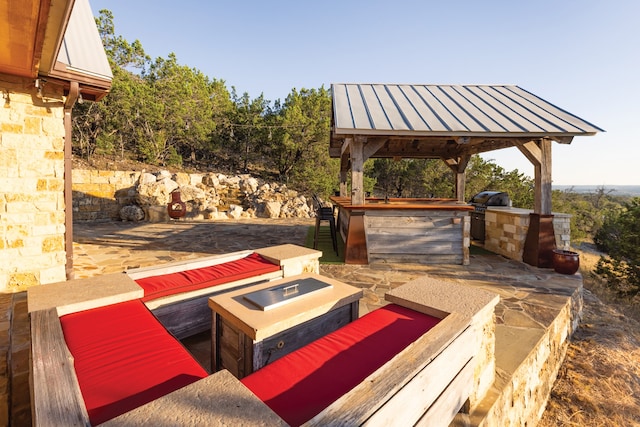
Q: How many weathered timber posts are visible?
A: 4